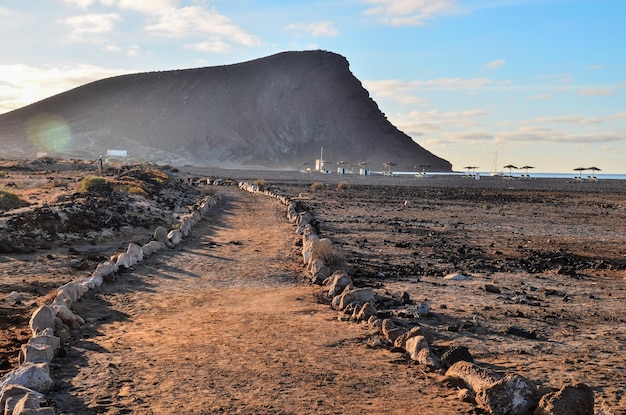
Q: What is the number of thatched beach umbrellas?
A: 13